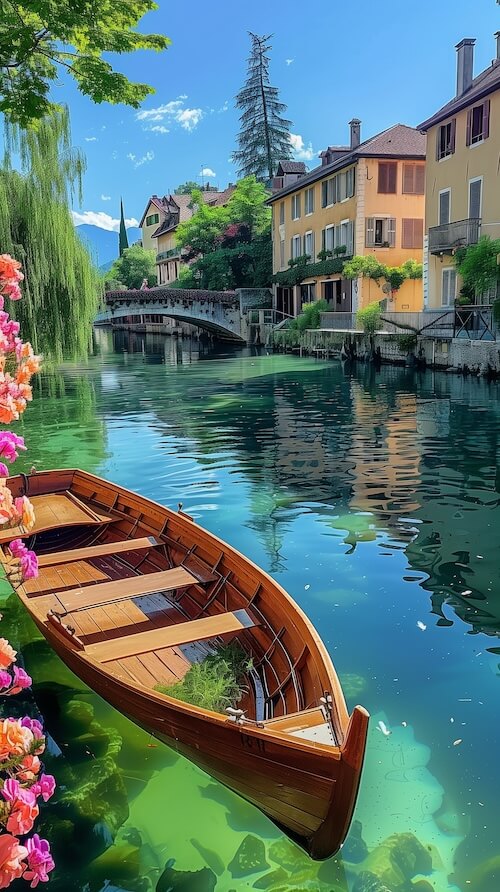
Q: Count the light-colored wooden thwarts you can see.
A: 3